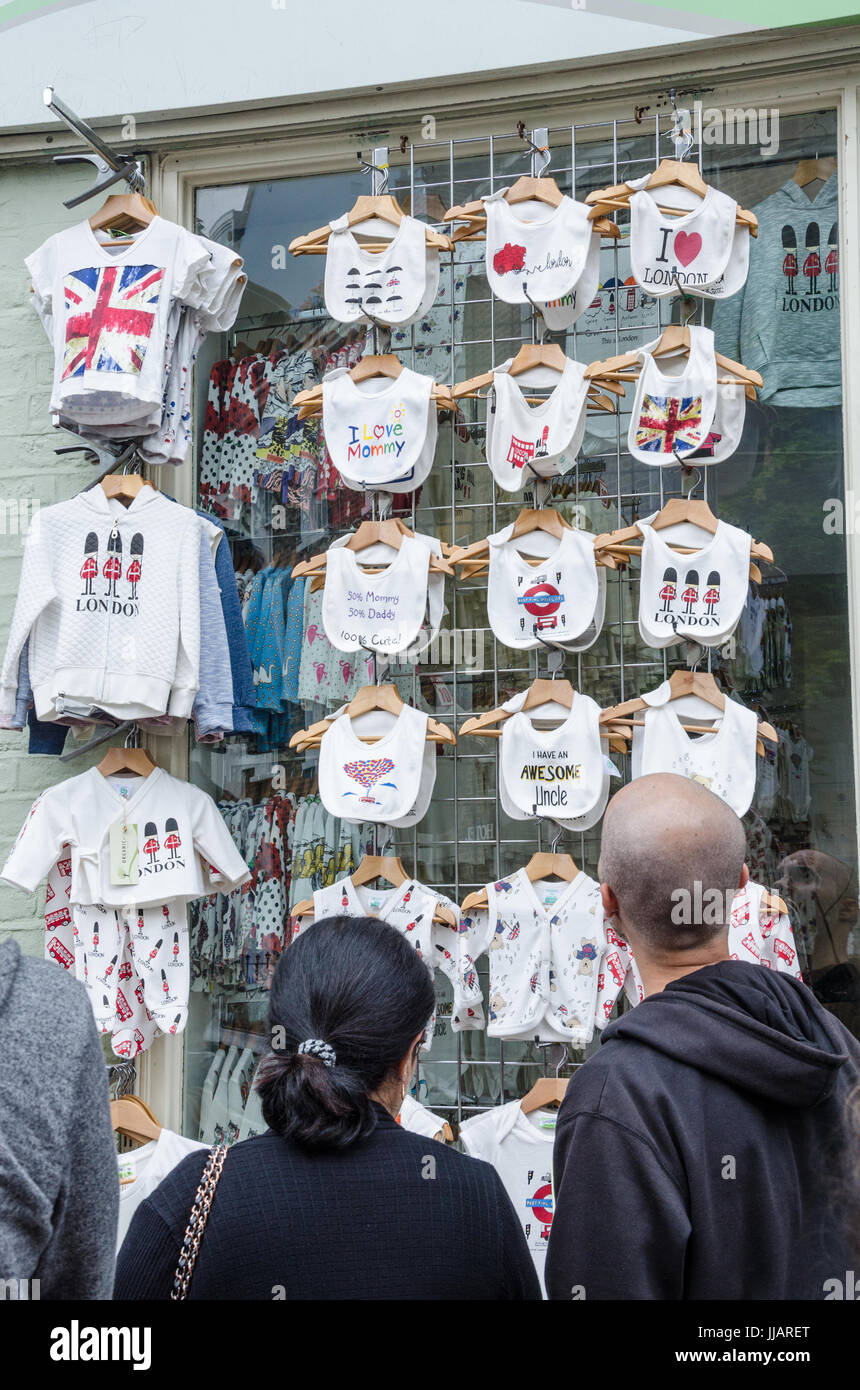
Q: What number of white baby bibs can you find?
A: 12